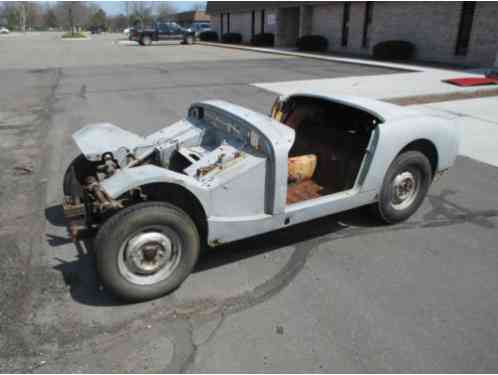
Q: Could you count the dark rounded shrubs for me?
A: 5